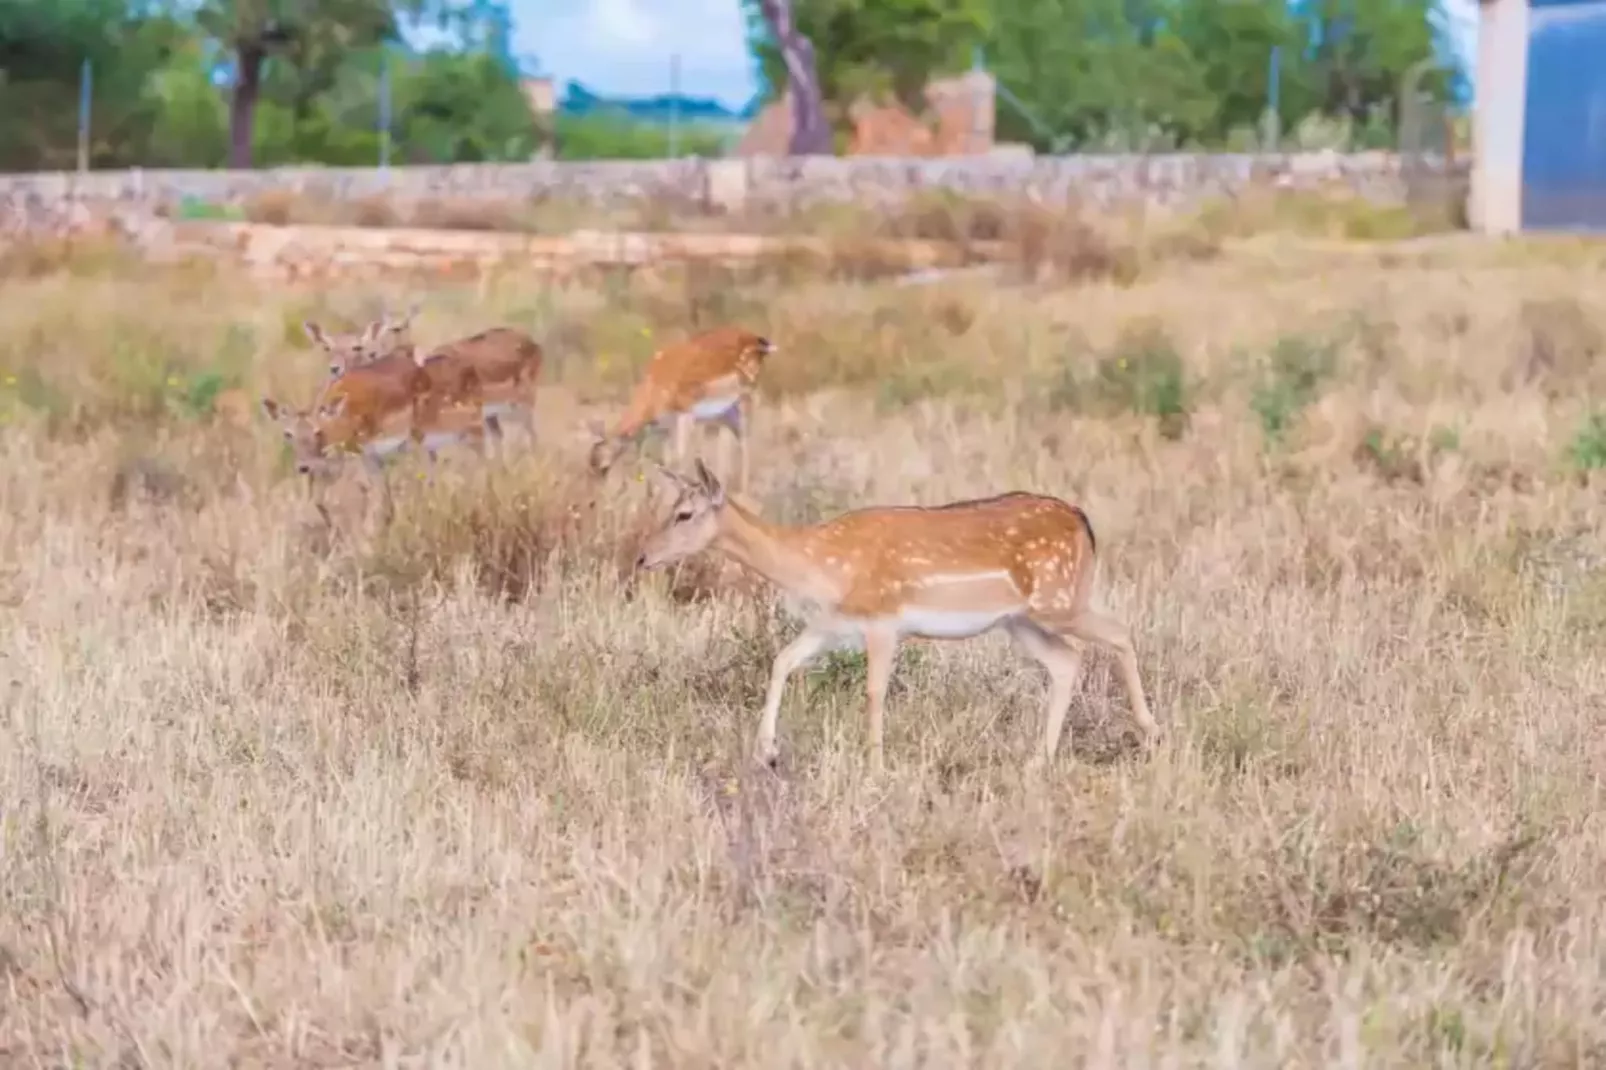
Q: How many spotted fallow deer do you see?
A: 5